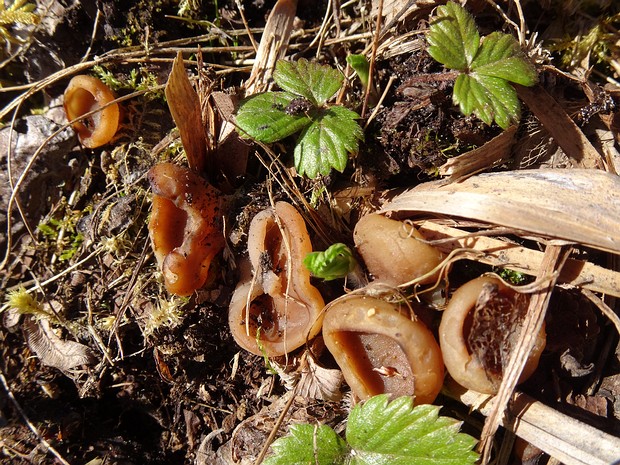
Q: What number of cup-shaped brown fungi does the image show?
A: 6